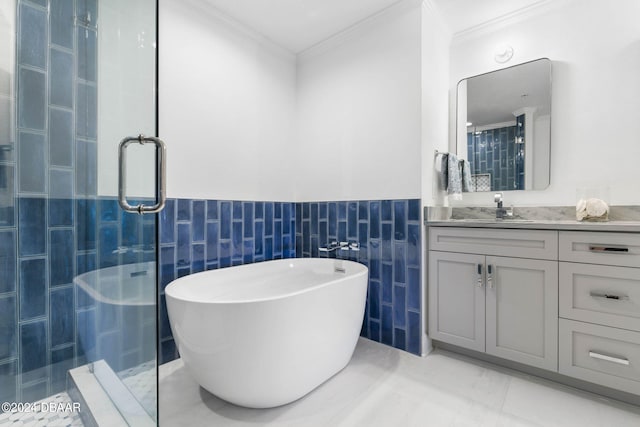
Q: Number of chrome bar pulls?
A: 5